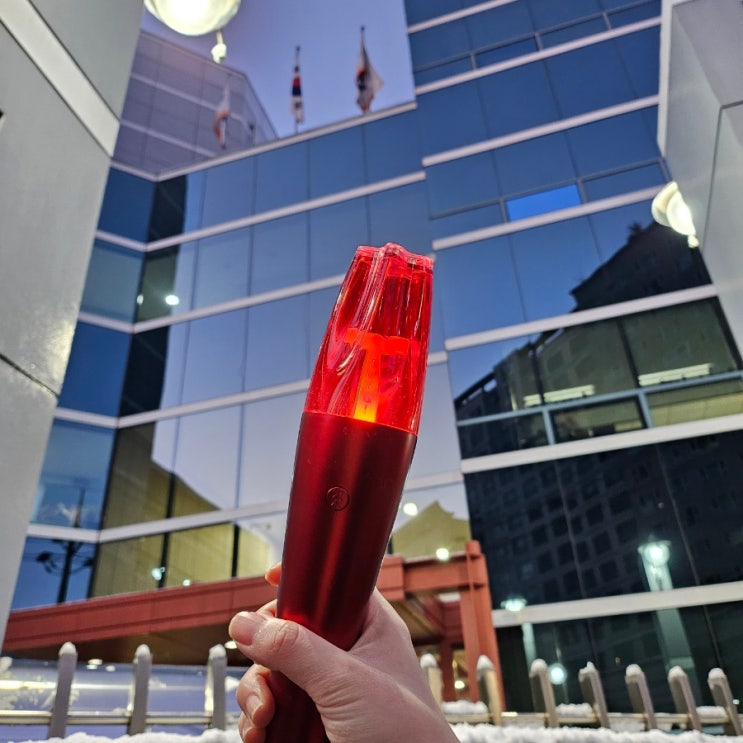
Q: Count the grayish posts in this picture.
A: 10